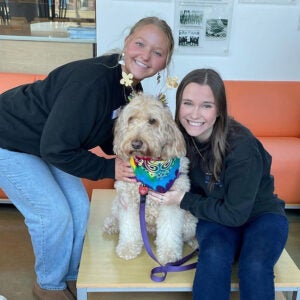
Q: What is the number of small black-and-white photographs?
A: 3